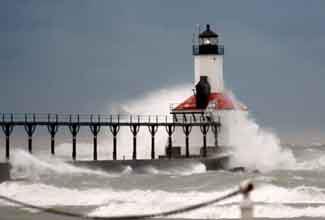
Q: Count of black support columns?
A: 12